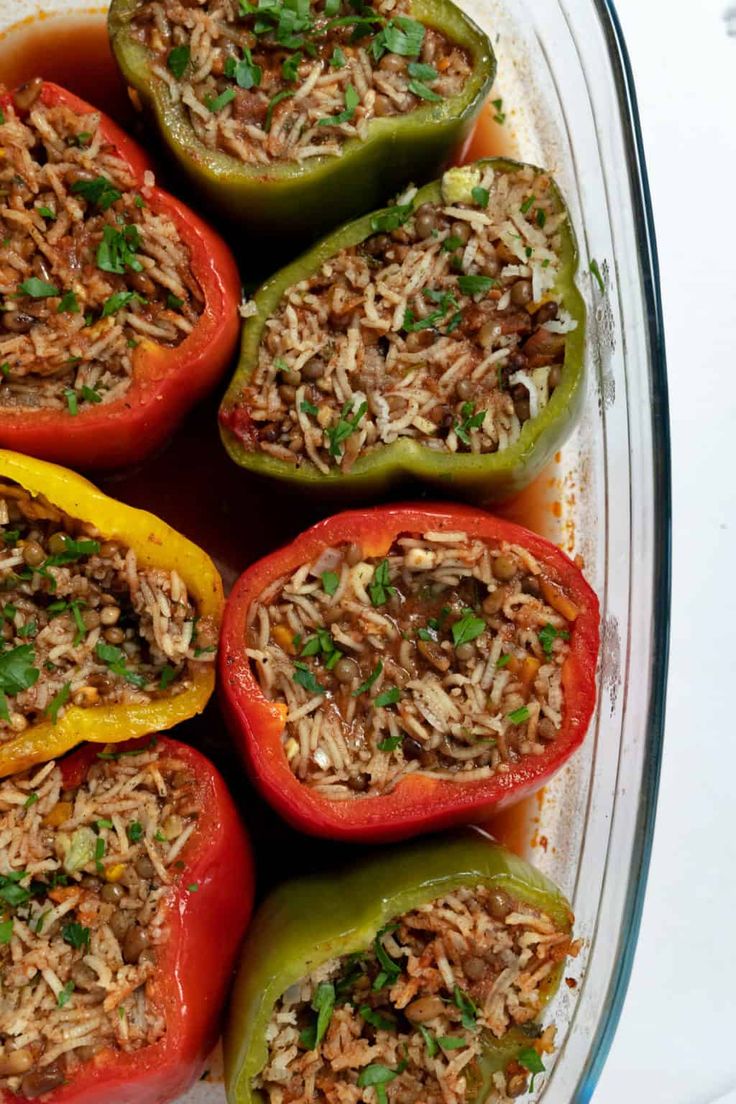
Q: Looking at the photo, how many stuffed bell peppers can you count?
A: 7